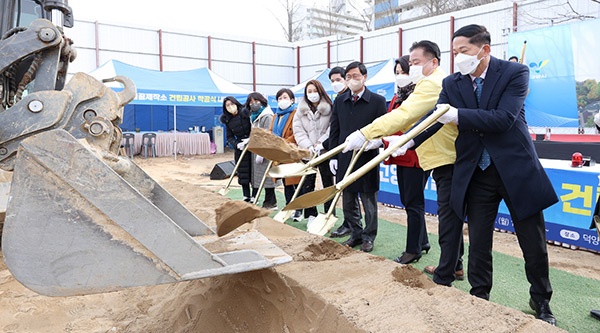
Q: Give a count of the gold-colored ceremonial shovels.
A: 6